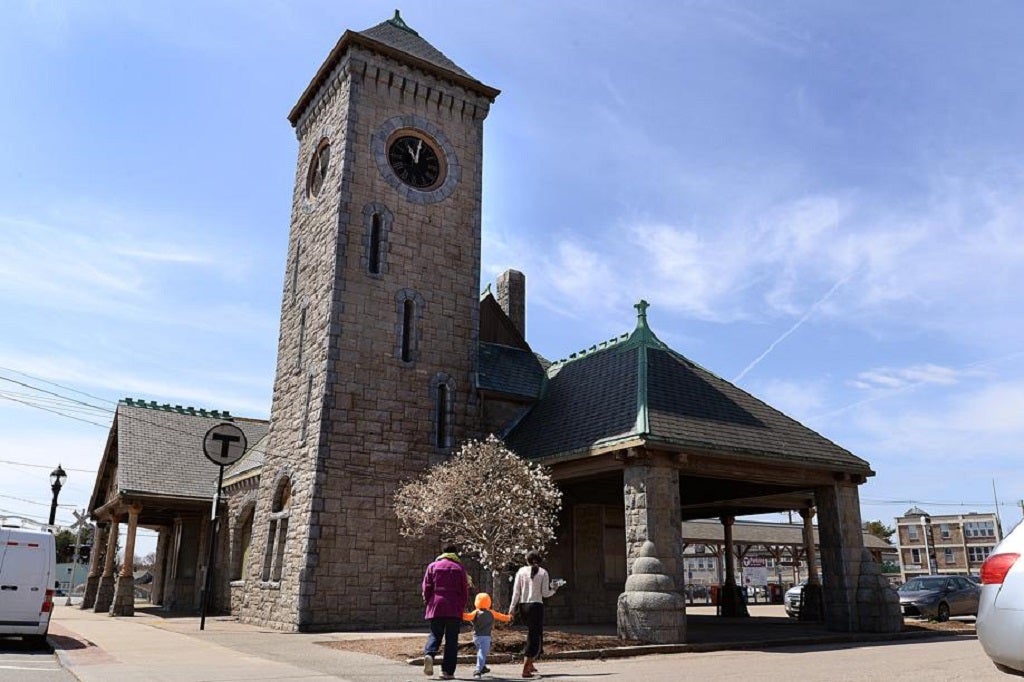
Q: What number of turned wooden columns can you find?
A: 5